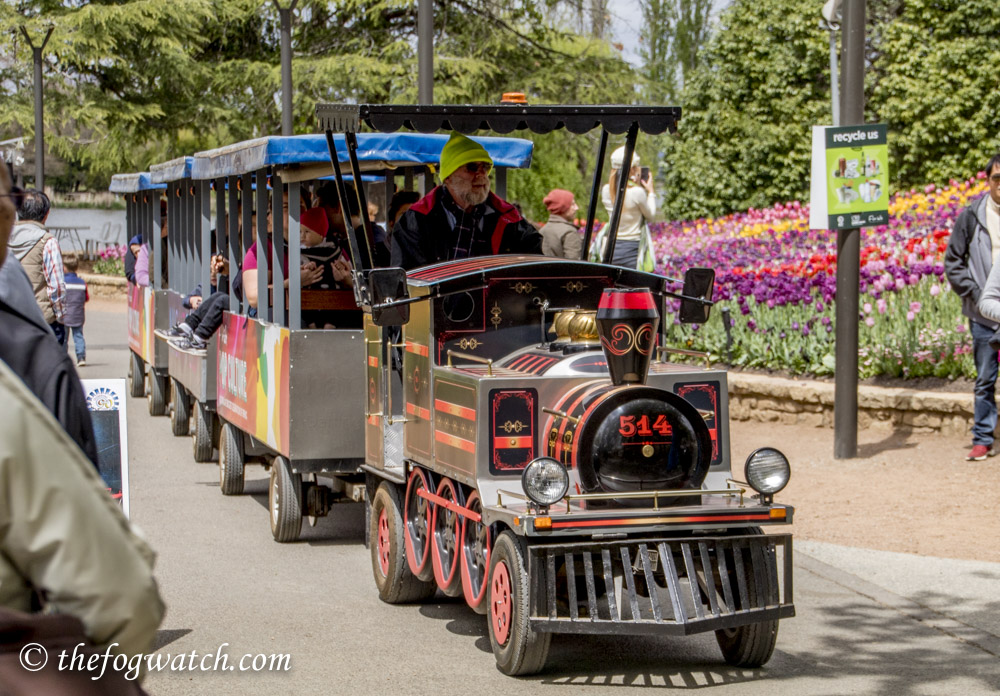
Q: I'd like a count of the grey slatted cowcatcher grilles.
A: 1